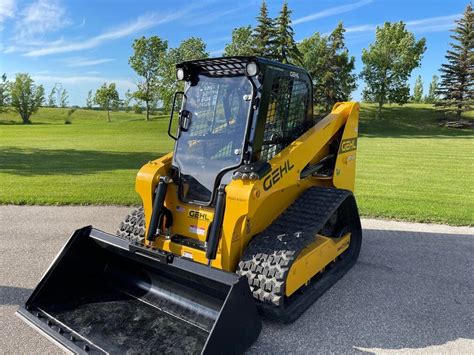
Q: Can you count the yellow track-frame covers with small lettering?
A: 1